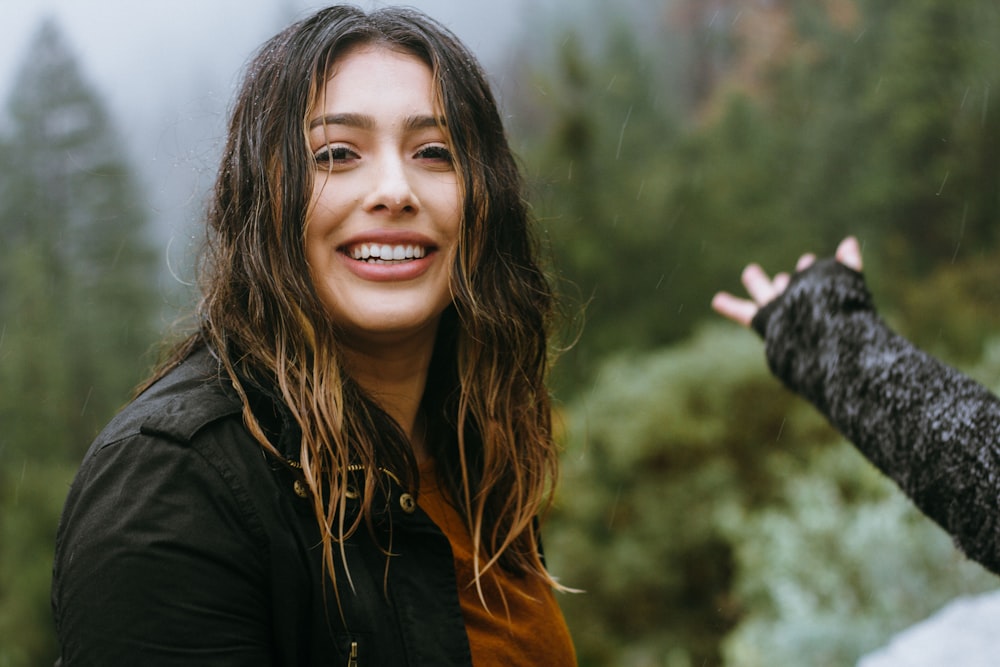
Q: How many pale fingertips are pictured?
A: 5